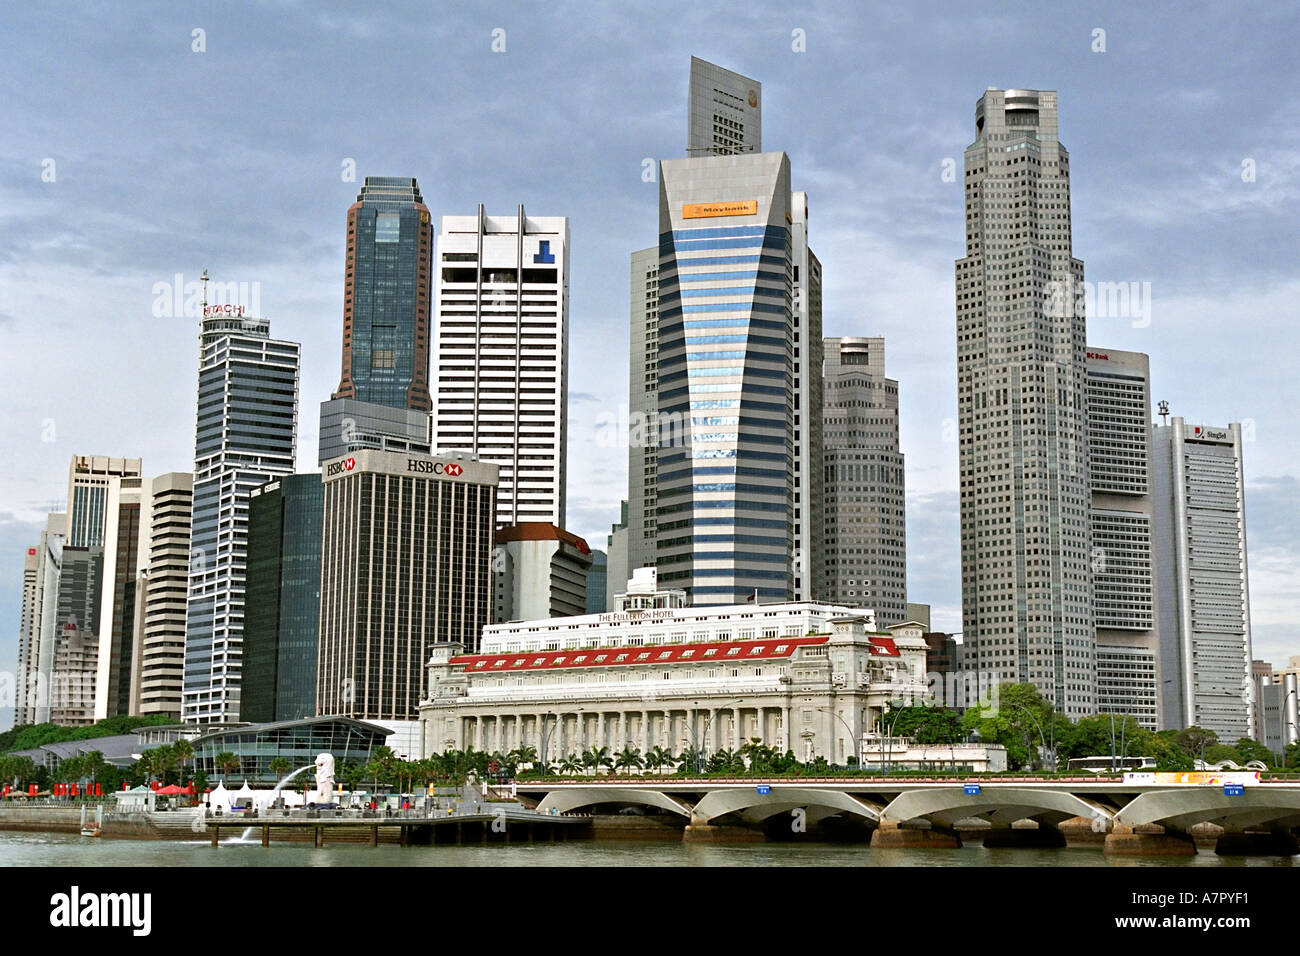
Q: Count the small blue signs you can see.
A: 3